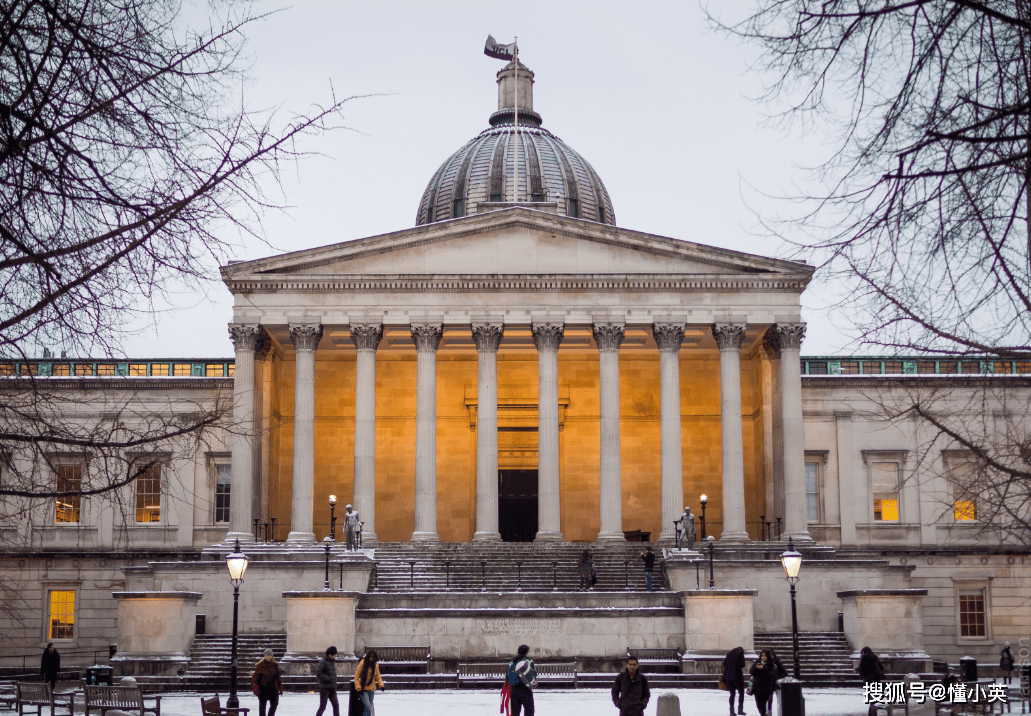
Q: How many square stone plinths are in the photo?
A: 4